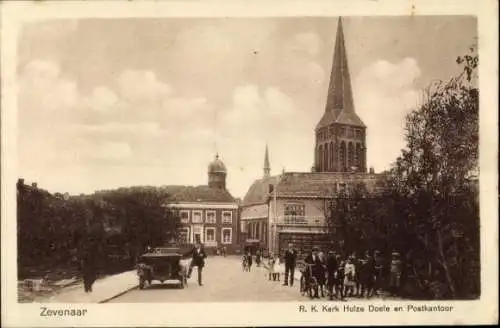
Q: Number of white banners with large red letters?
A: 0